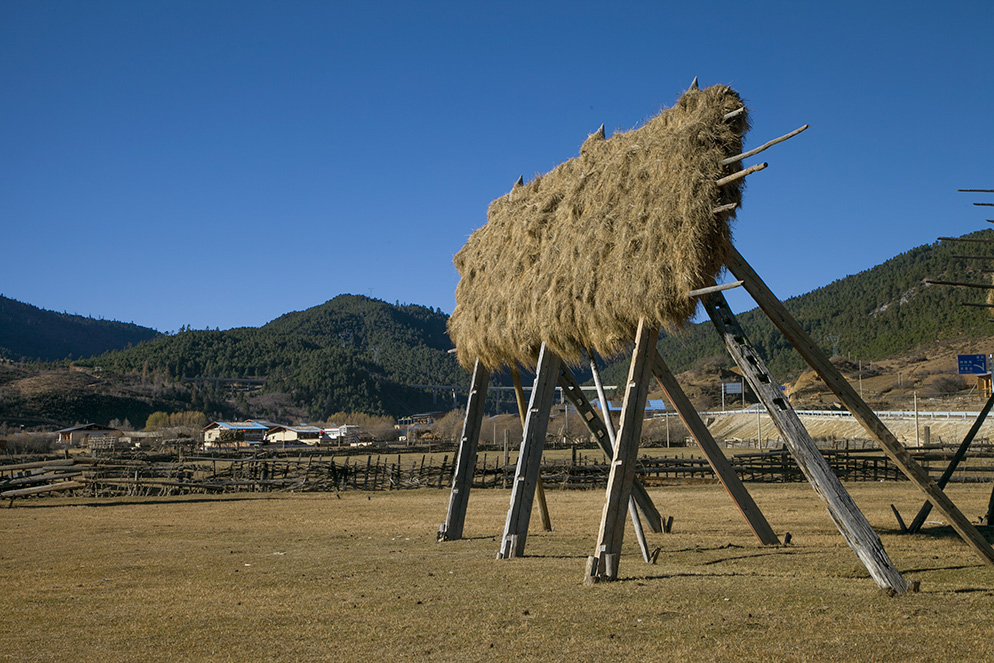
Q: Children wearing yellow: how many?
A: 0